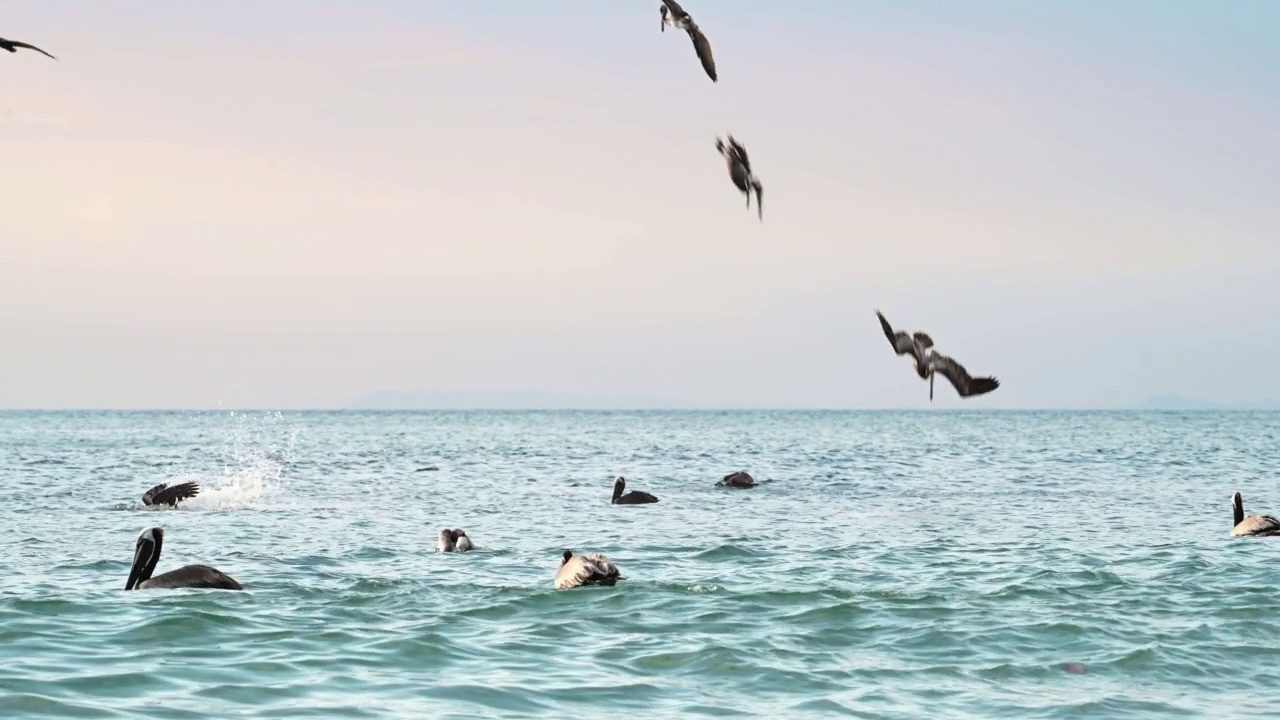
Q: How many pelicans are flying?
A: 4